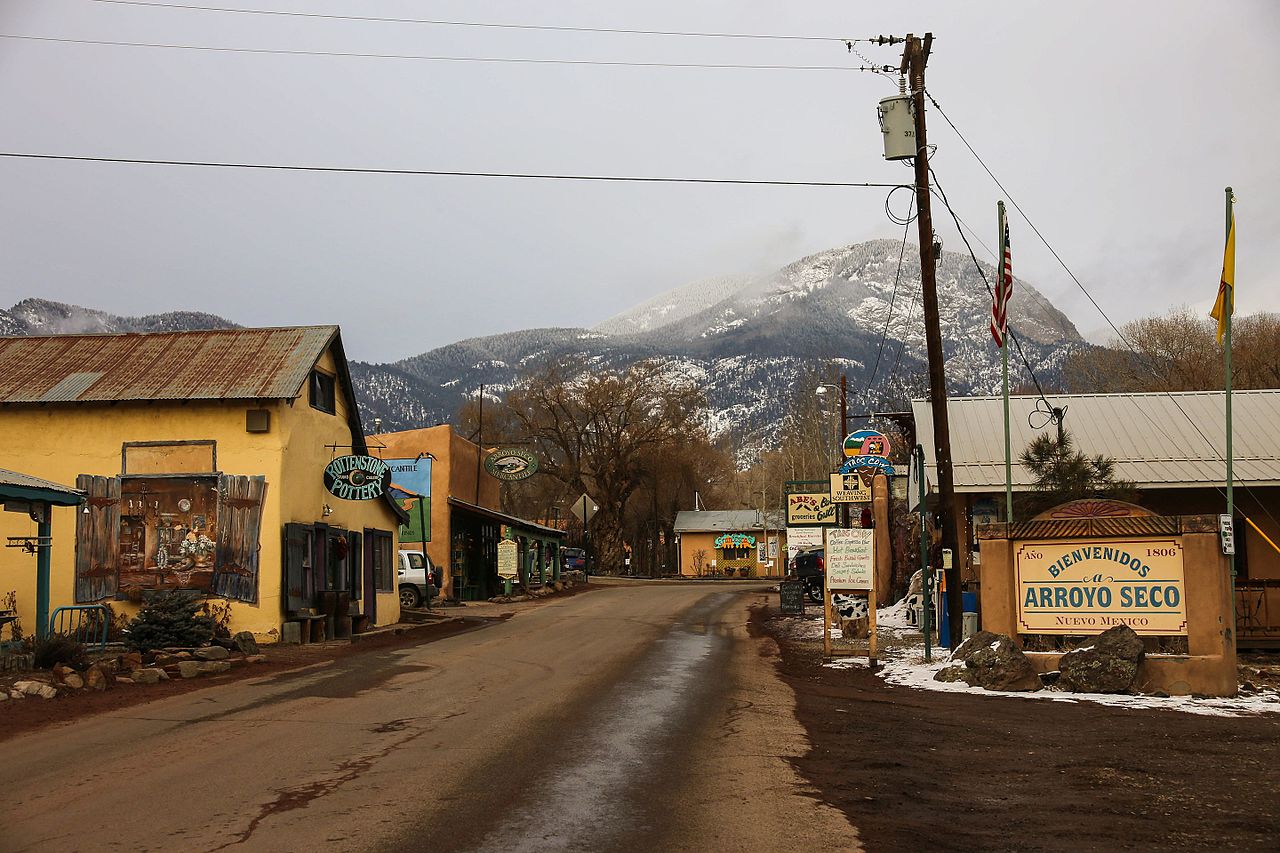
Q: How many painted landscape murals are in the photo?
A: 1